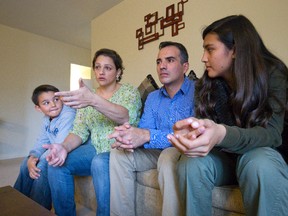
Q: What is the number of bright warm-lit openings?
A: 1